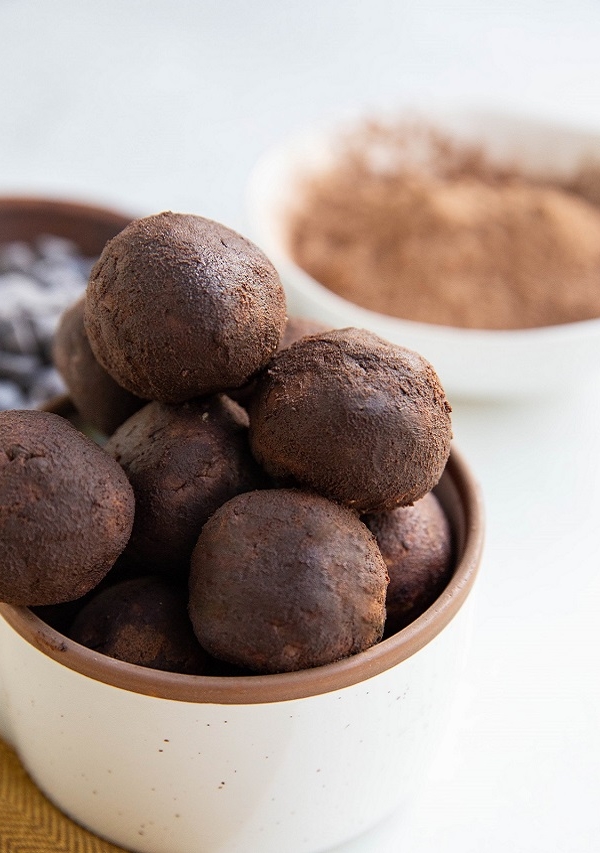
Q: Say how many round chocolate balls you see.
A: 9